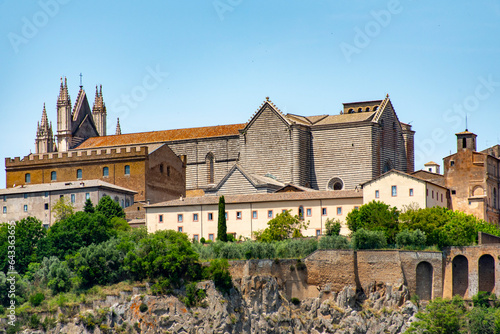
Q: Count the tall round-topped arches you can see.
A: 3